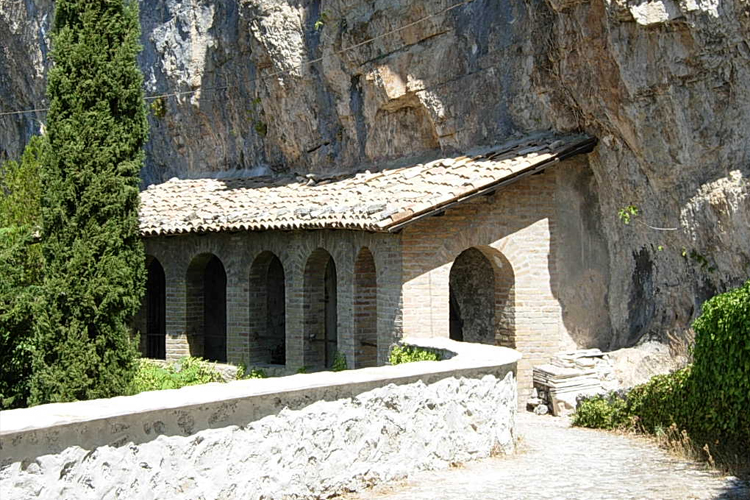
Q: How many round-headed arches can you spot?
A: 6